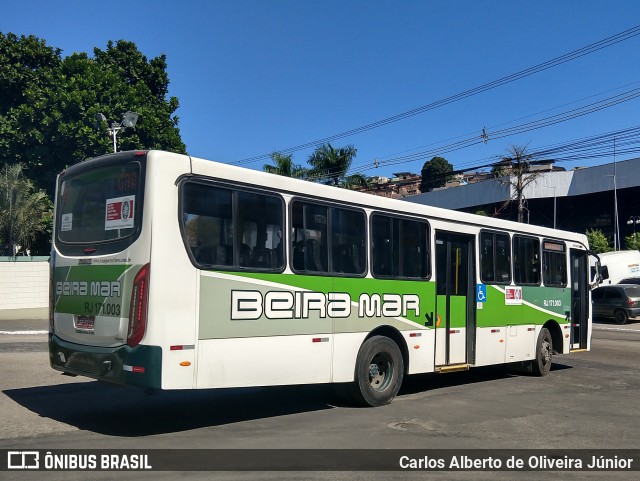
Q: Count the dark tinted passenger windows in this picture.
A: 6